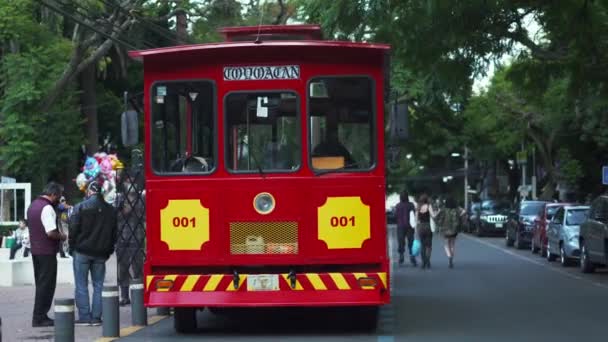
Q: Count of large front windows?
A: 3